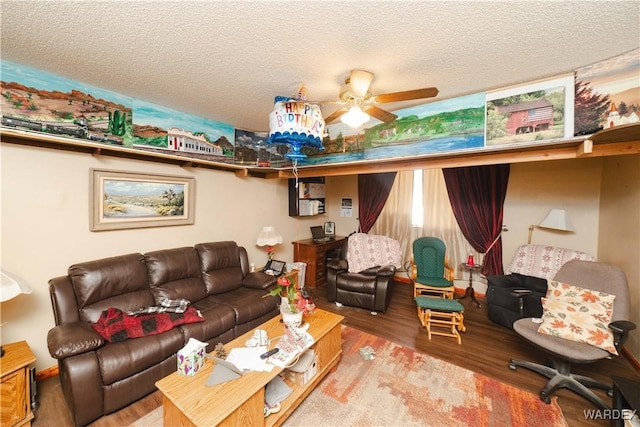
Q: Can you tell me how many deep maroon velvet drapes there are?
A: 2